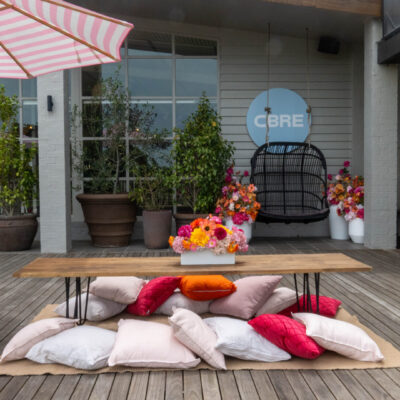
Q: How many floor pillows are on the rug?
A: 15